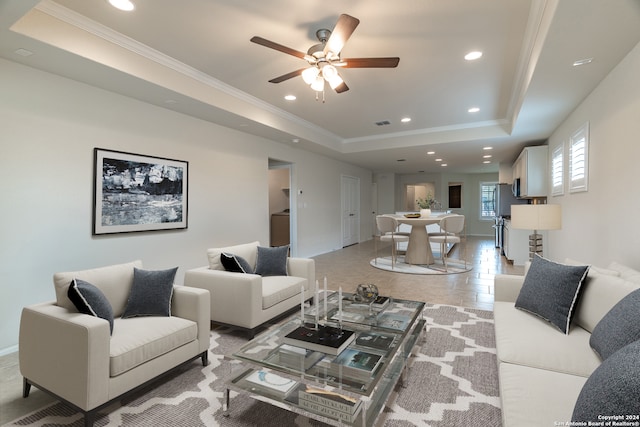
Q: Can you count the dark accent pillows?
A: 7